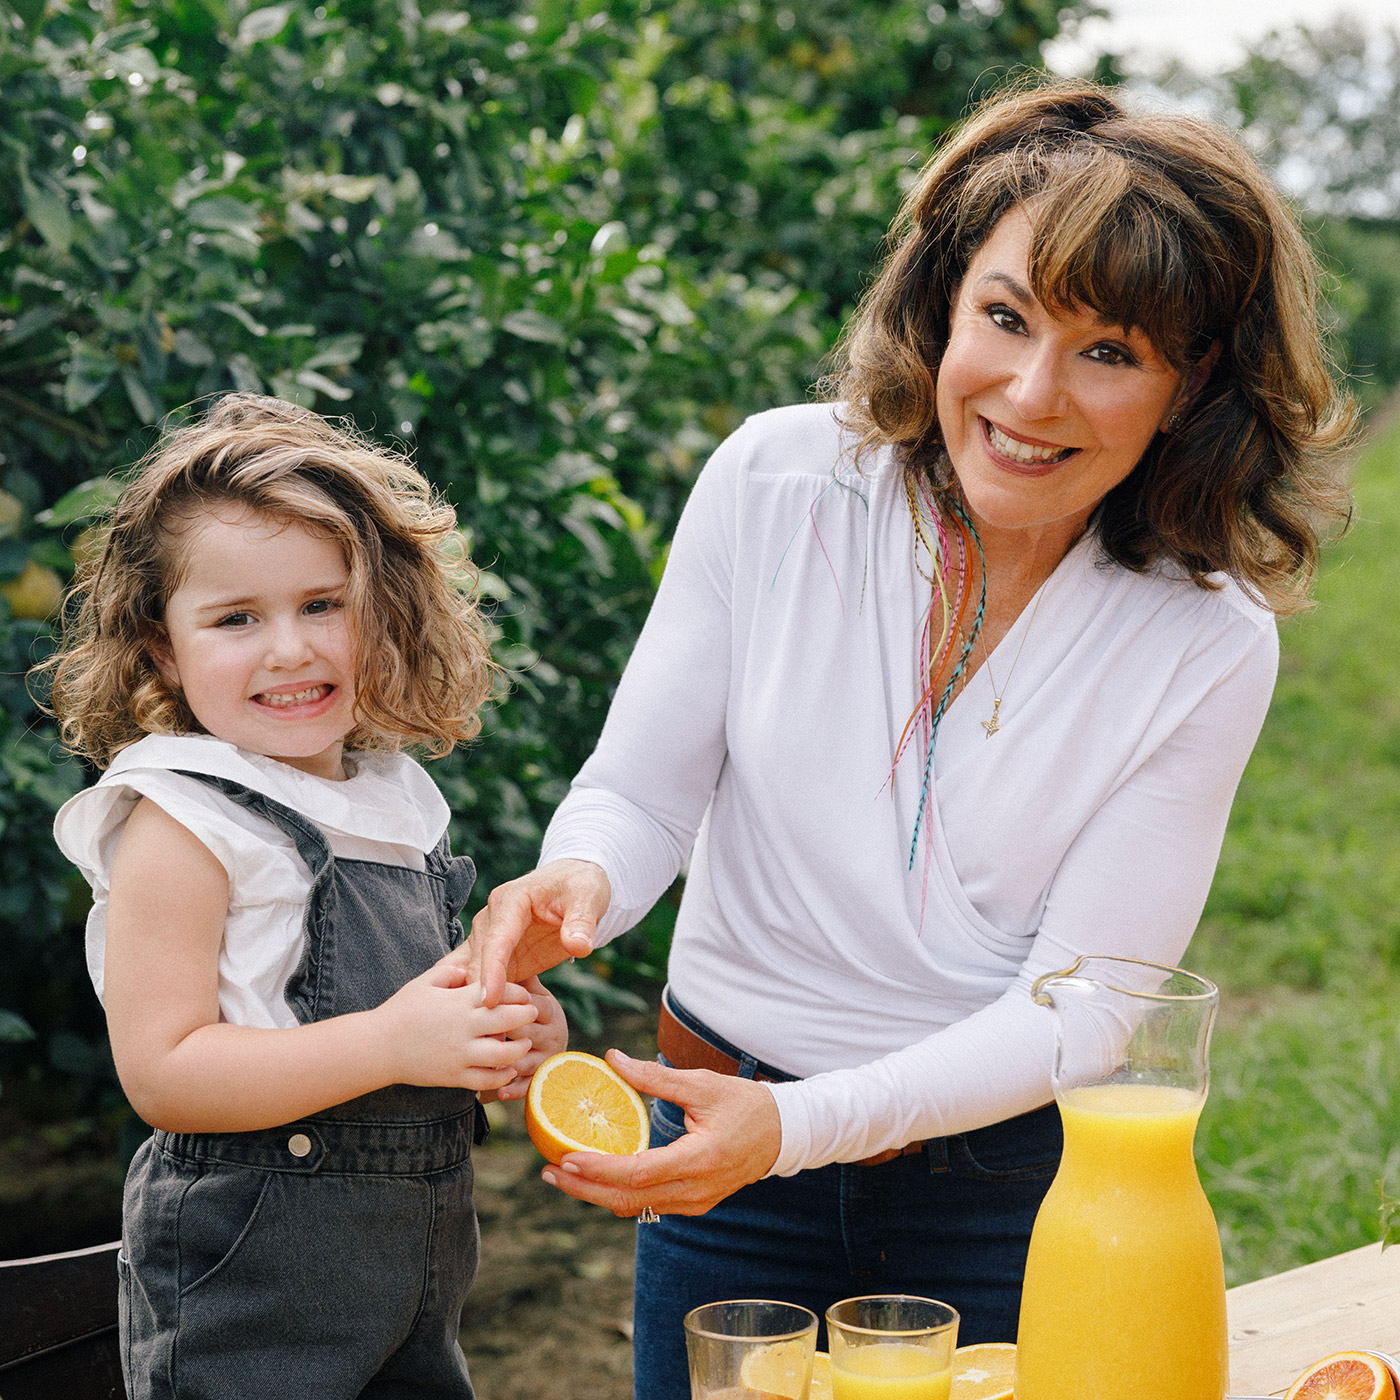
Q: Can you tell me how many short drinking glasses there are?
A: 2